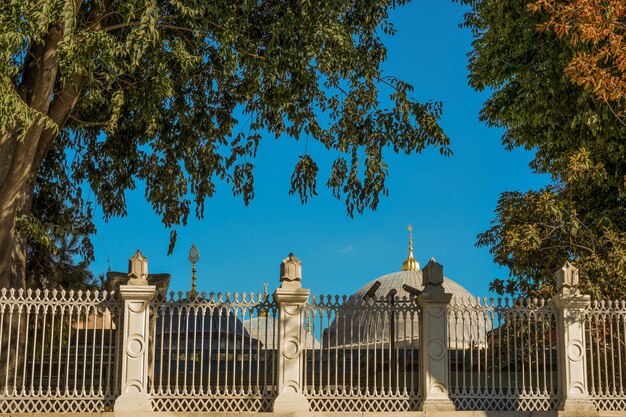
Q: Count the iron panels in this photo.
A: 5